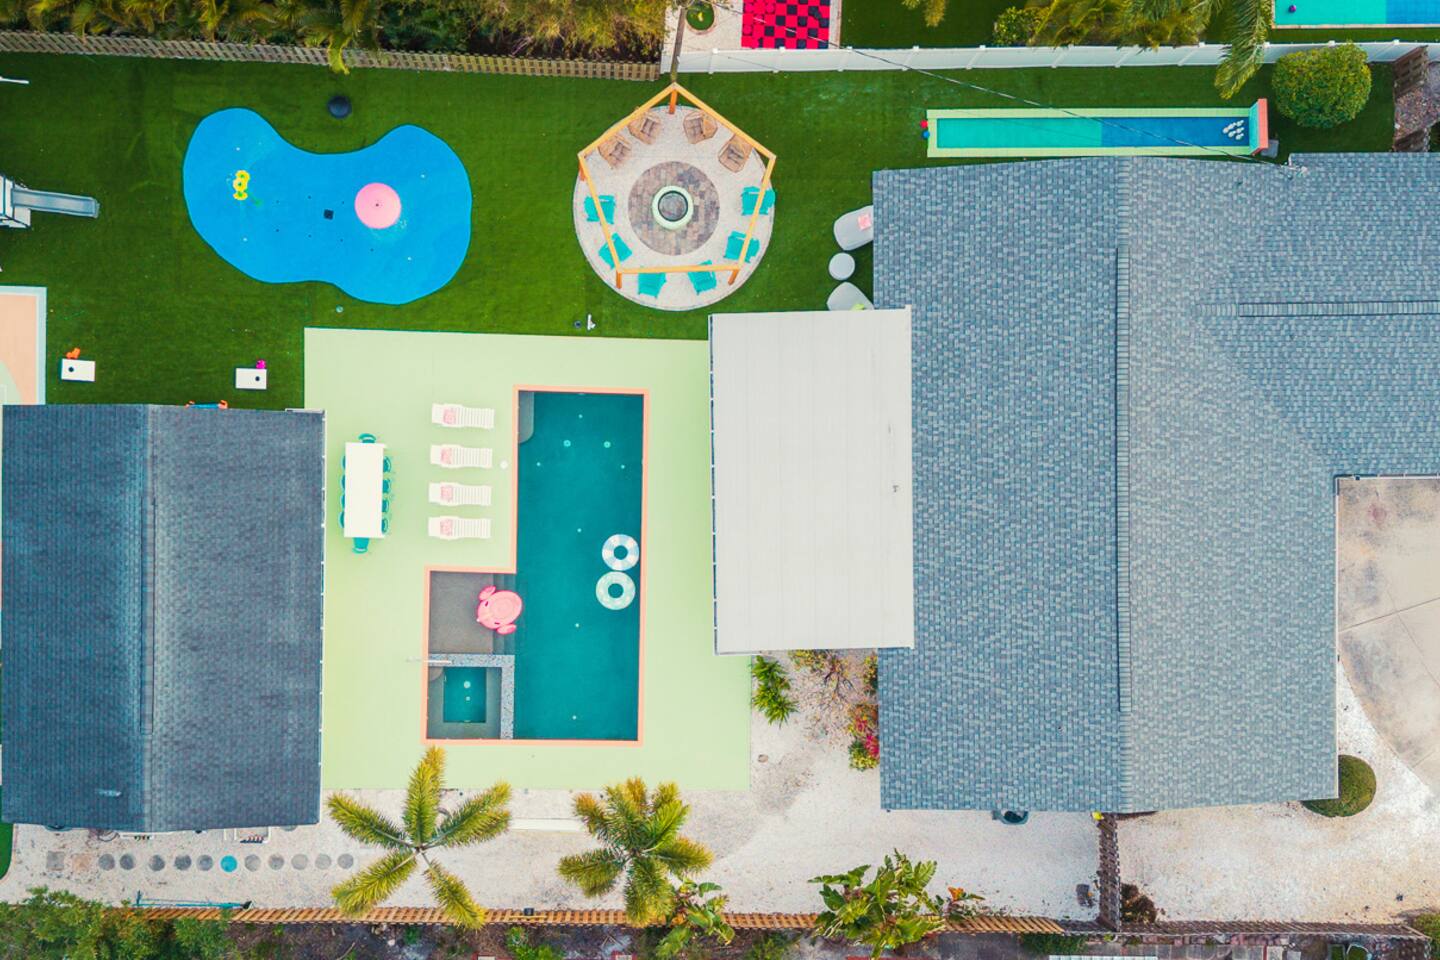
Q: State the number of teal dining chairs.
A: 10